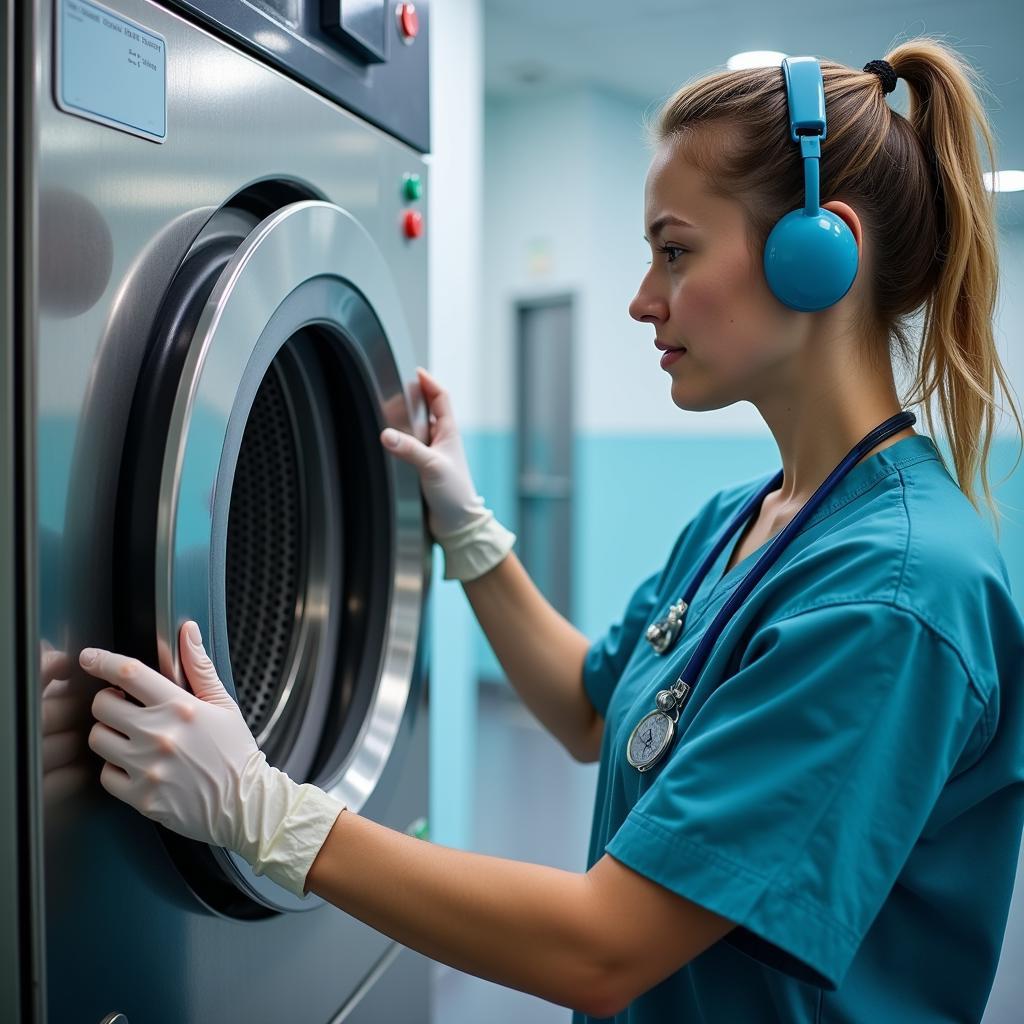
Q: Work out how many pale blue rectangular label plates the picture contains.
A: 1